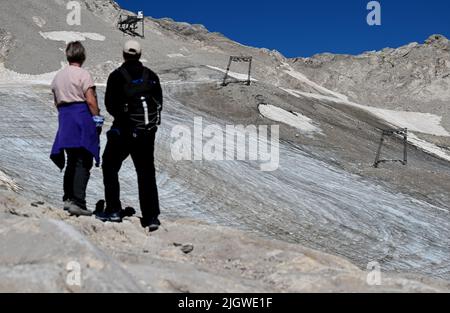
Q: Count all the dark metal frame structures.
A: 3